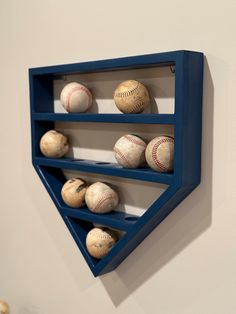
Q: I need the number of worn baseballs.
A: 8